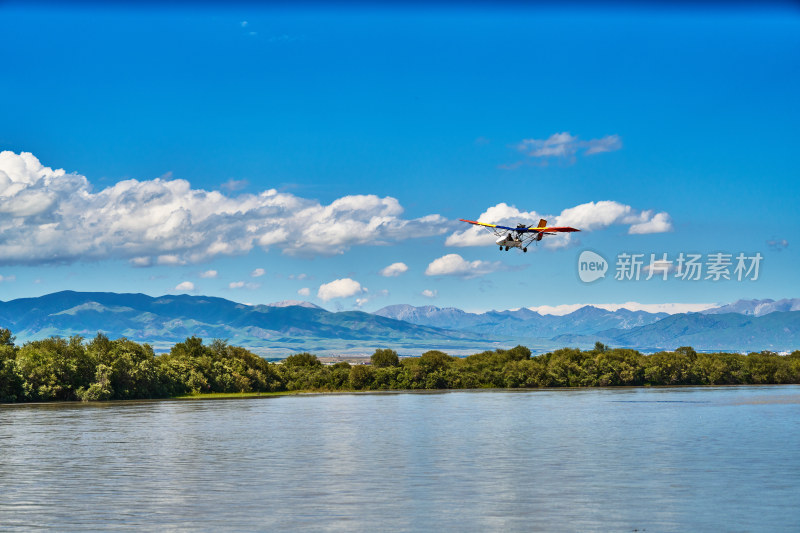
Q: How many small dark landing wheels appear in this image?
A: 3